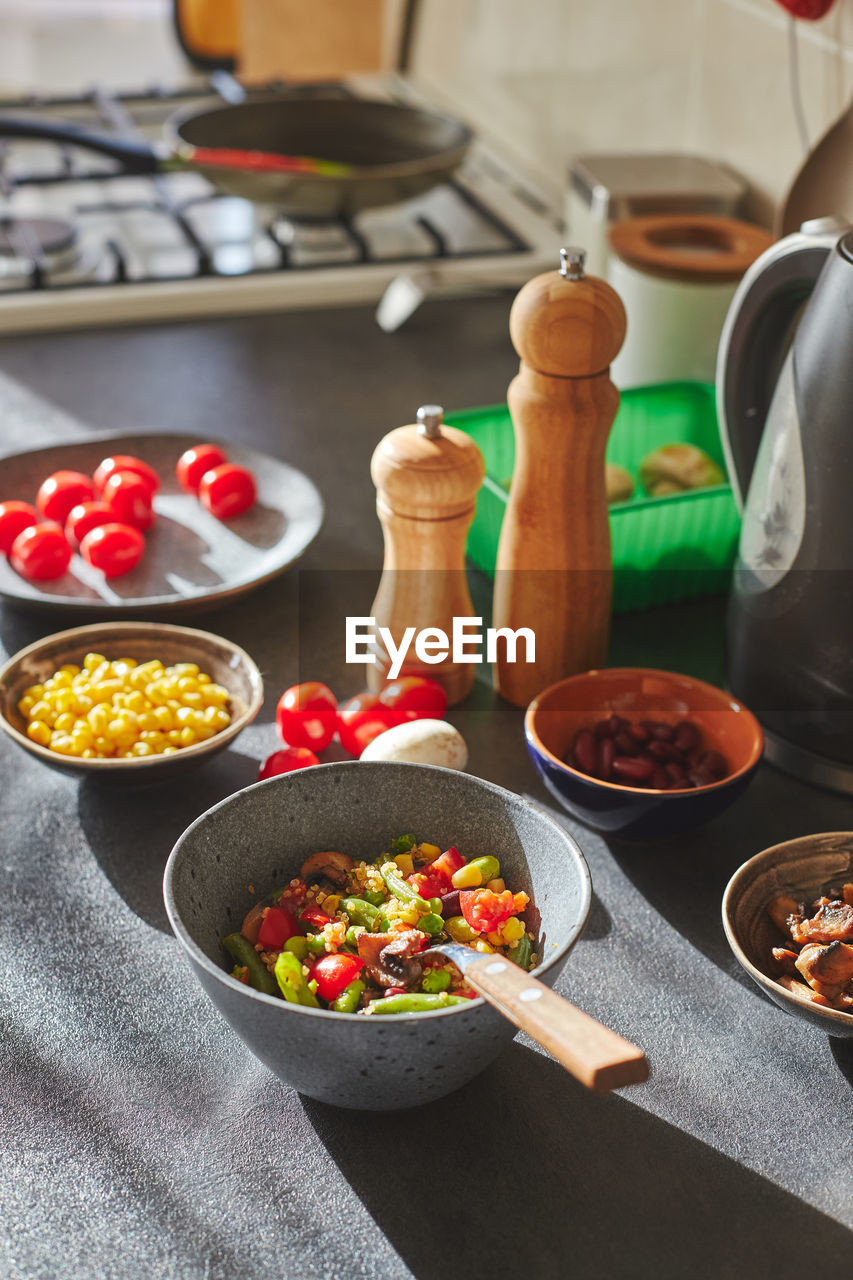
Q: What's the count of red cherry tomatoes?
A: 13